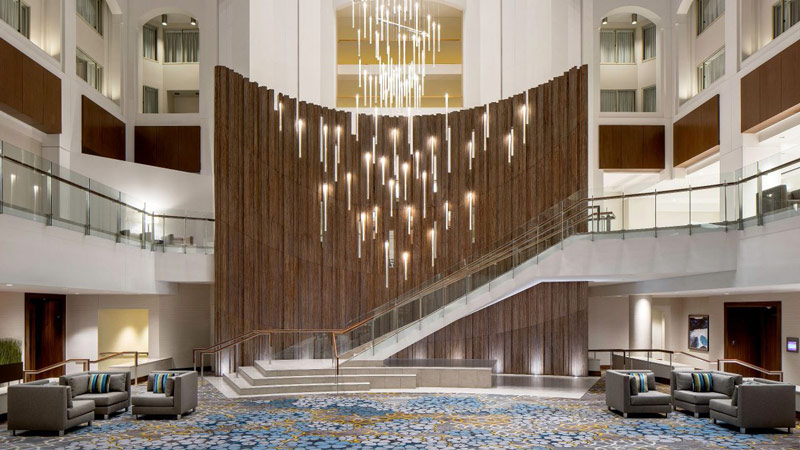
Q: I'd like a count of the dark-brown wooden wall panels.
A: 6